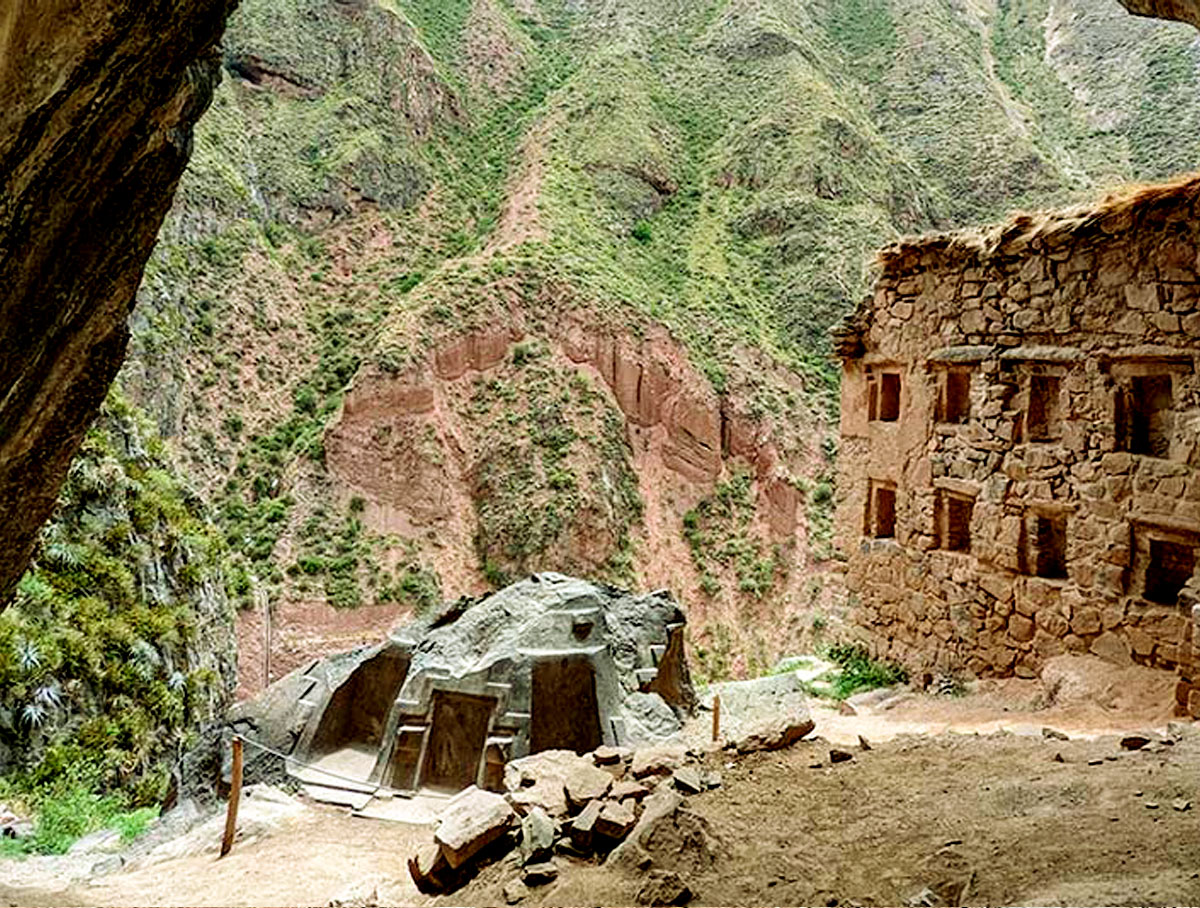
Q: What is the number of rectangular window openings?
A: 8